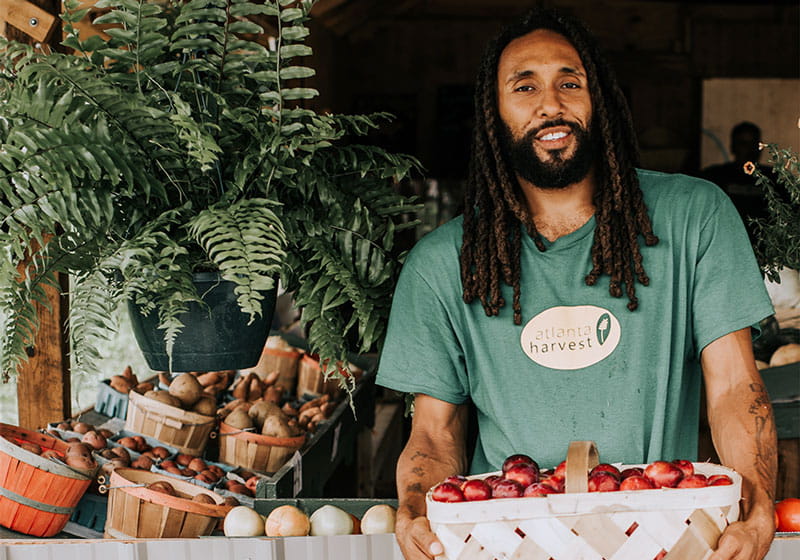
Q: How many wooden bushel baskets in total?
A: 6